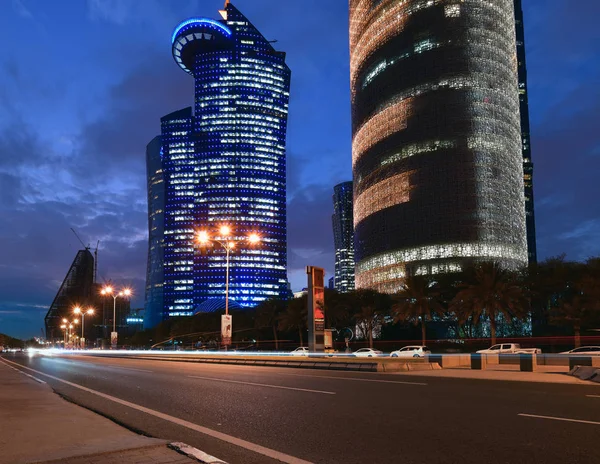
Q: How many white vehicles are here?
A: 5